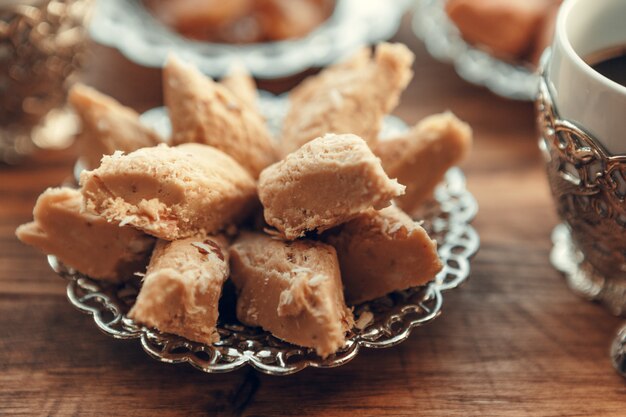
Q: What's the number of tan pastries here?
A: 11